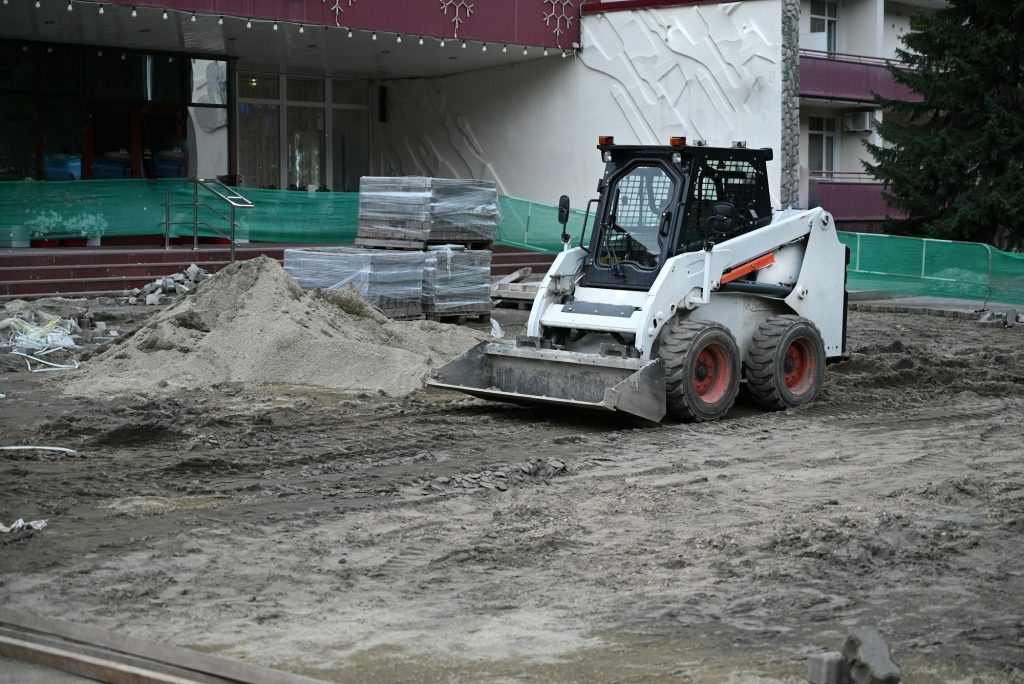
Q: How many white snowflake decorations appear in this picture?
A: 3